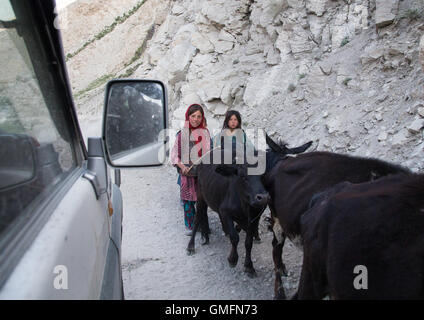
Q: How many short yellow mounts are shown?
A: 0